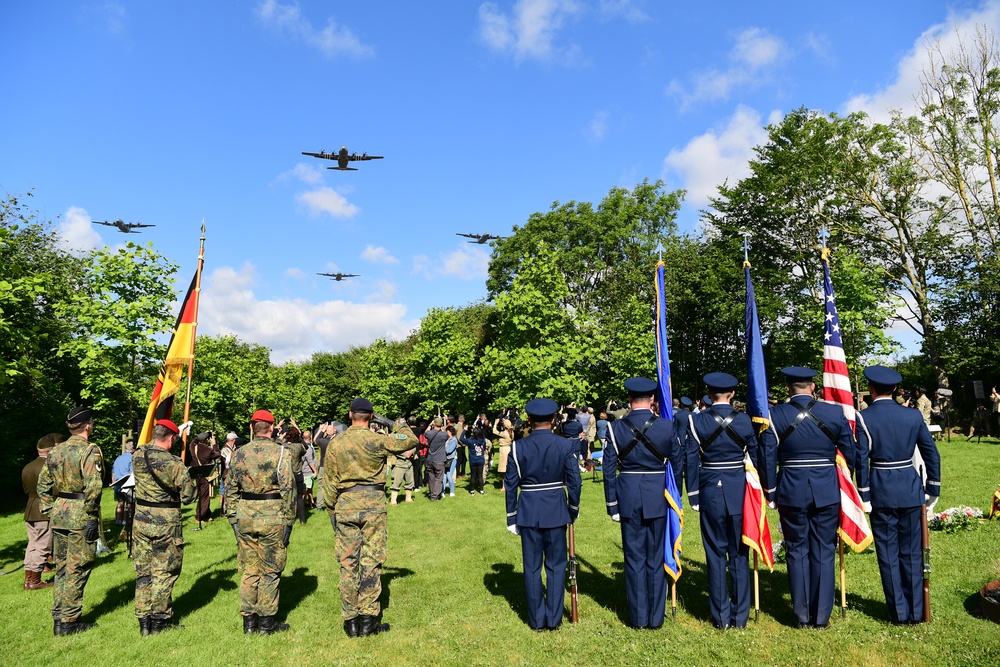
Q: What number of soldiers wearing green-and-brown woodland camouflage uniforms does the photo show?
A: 4